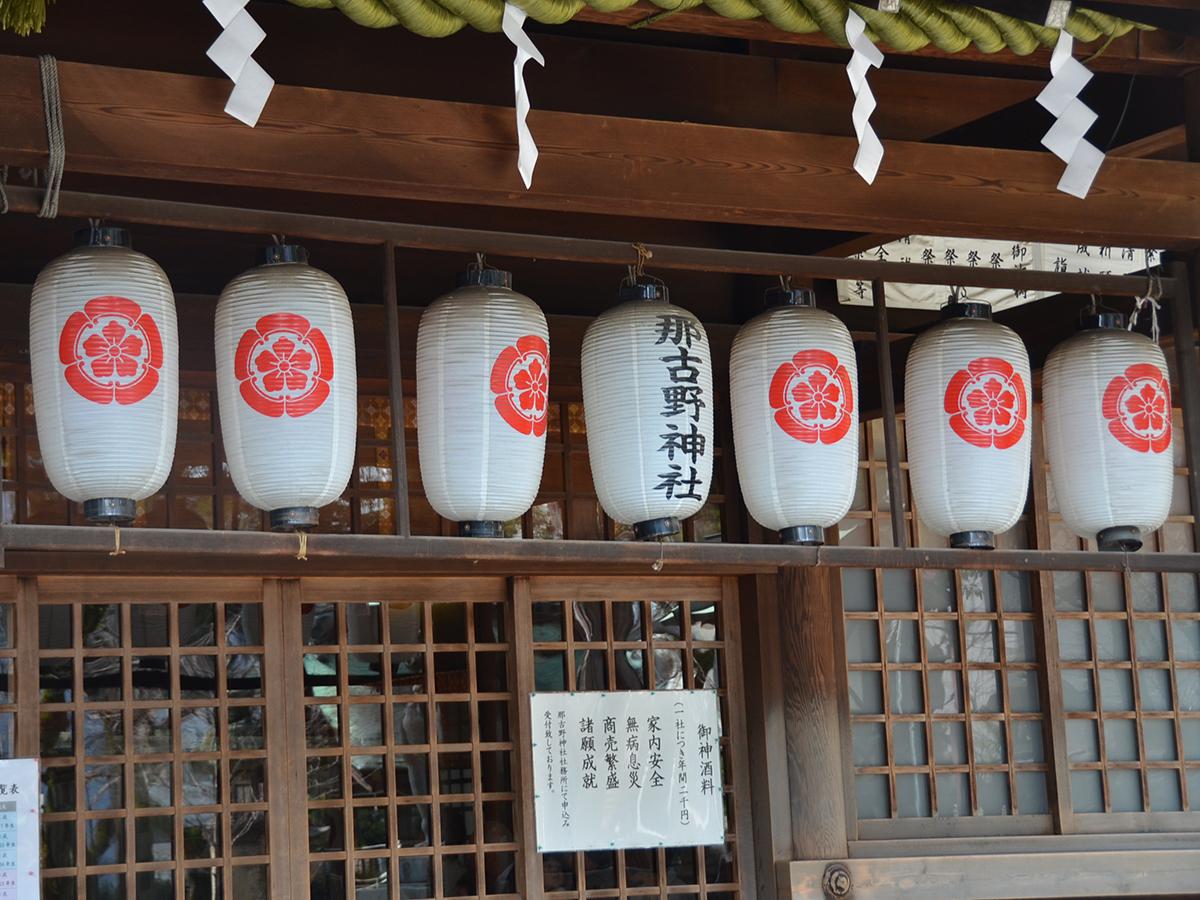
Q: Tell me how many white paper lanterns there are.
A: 7